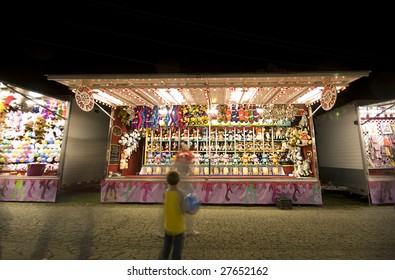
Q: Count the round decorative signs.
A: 2